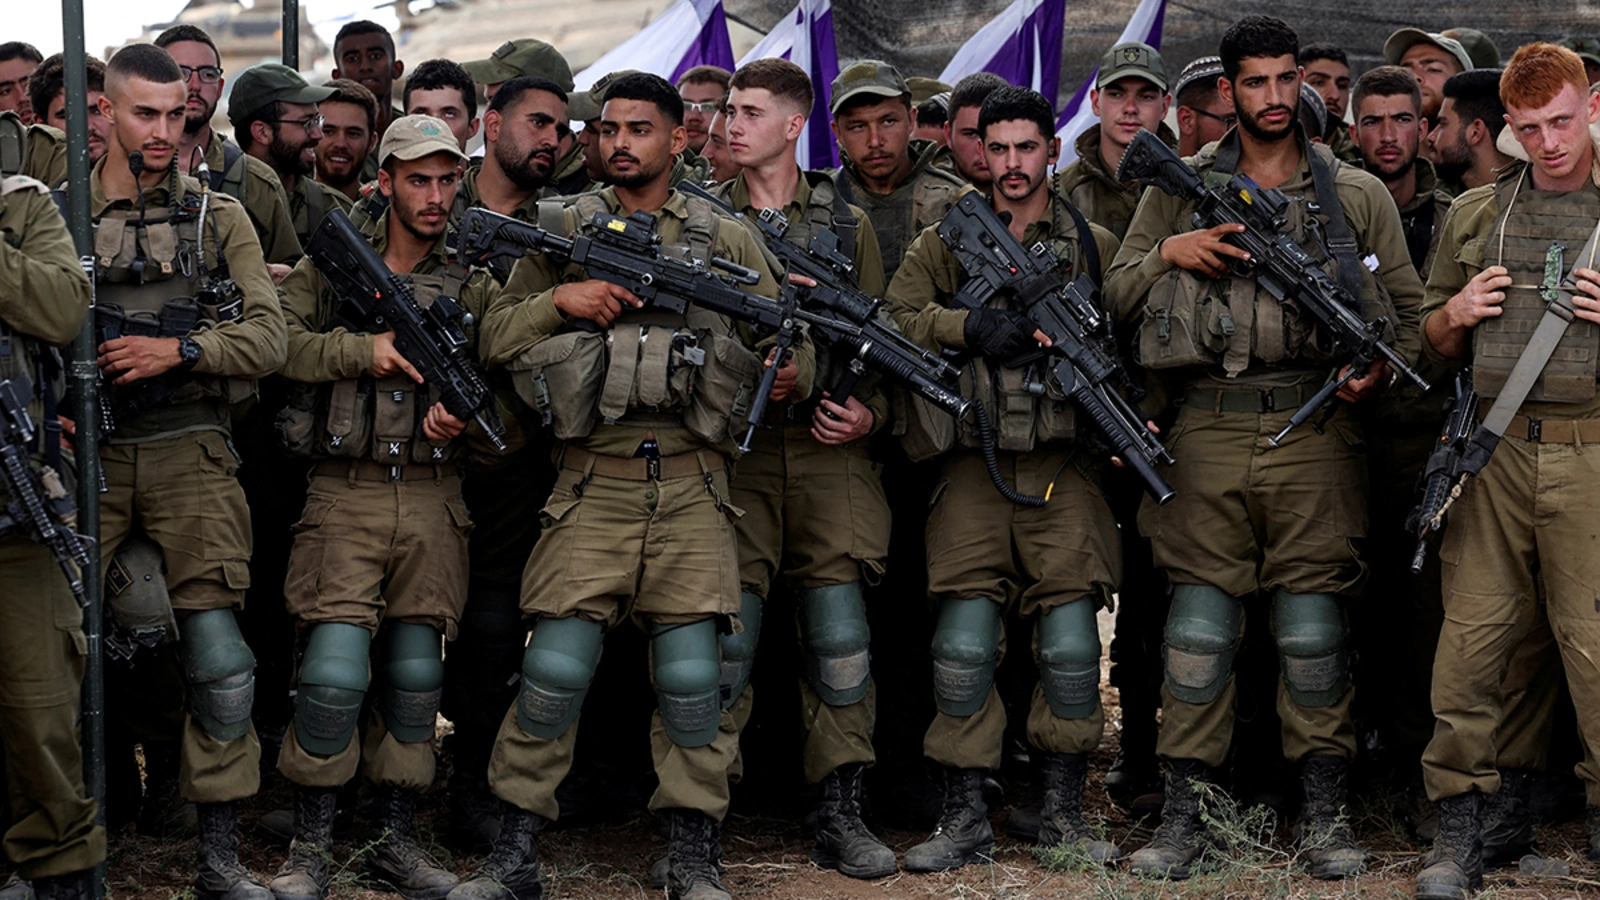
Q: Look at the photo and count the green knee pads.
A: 11